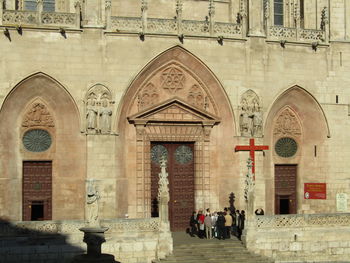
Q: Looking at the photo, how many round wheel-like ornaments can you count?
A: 4